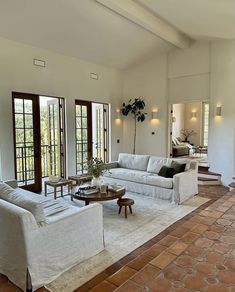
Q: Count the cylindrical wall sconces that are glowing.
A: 4